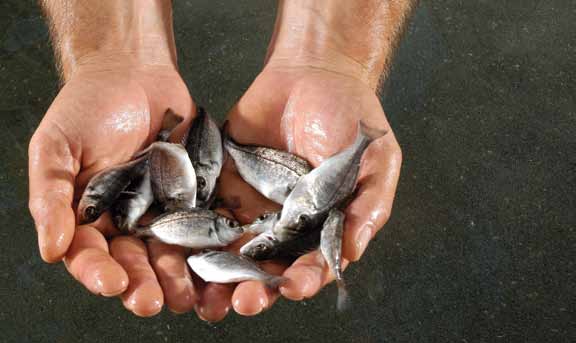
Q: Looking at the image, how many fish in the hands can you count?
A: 11